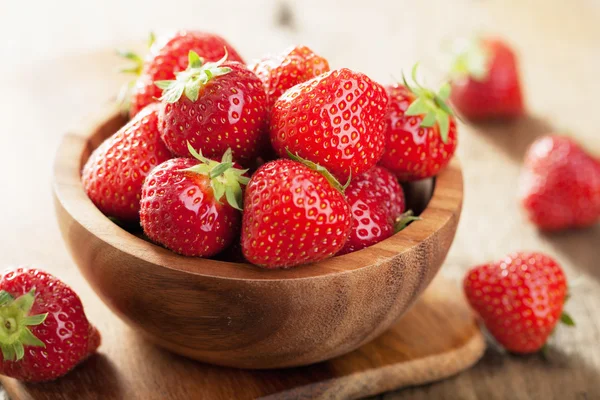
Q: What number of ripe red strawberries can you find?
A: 13